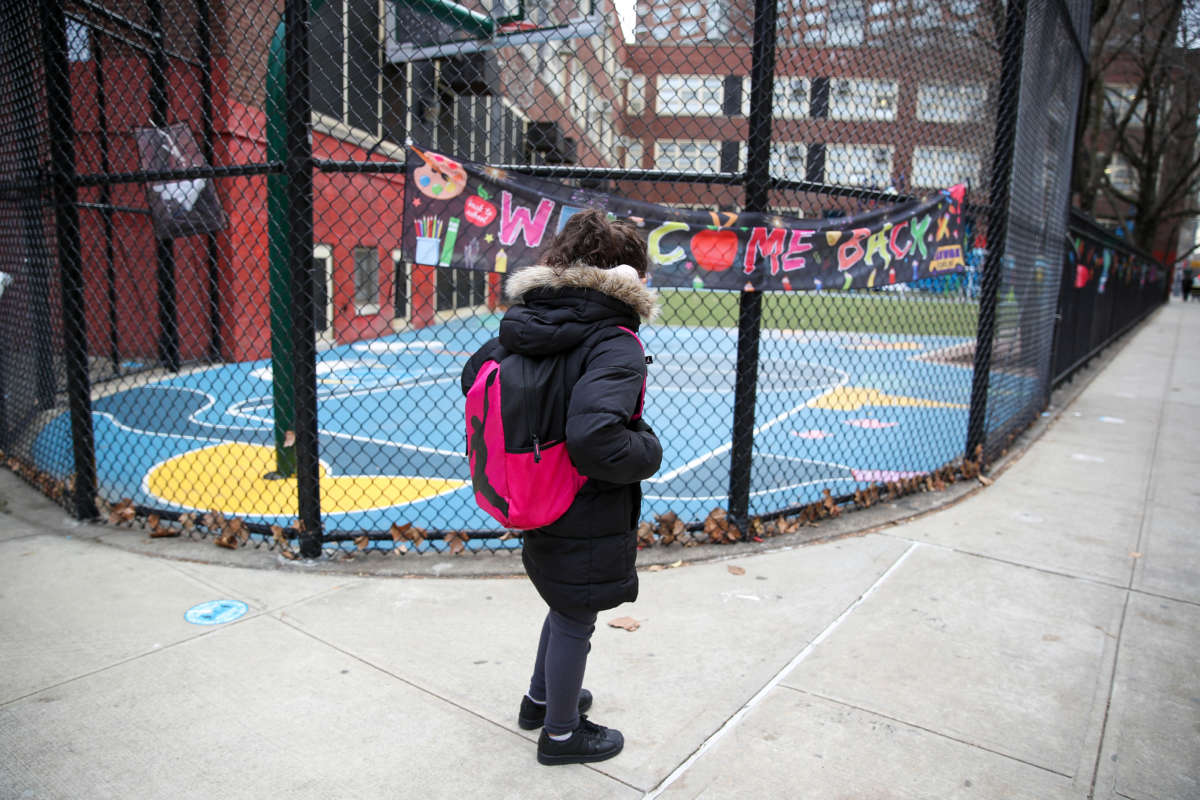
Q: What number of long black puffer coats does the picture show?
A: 1